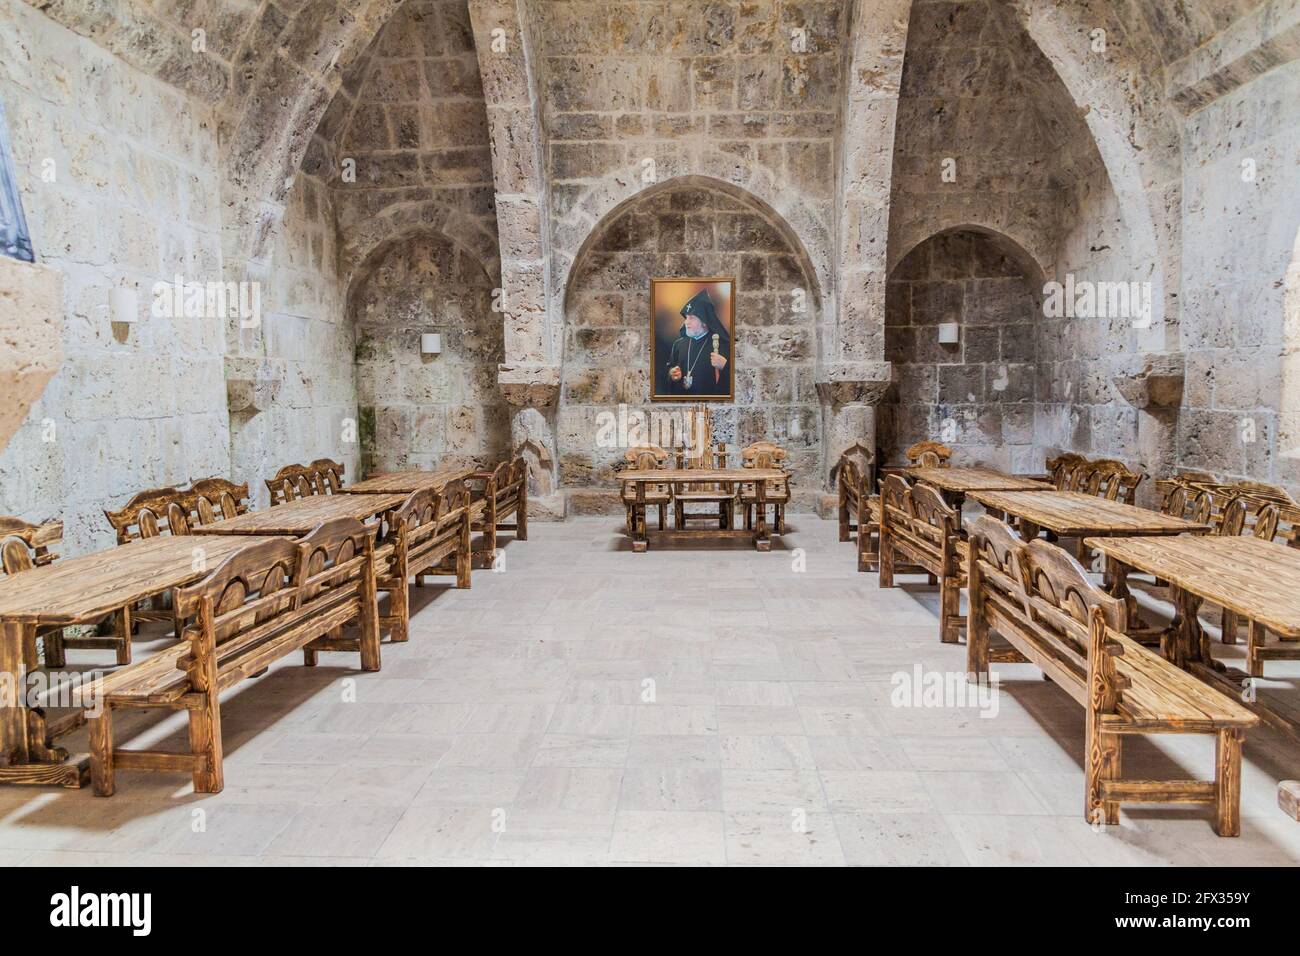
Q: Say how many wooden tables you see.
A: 7